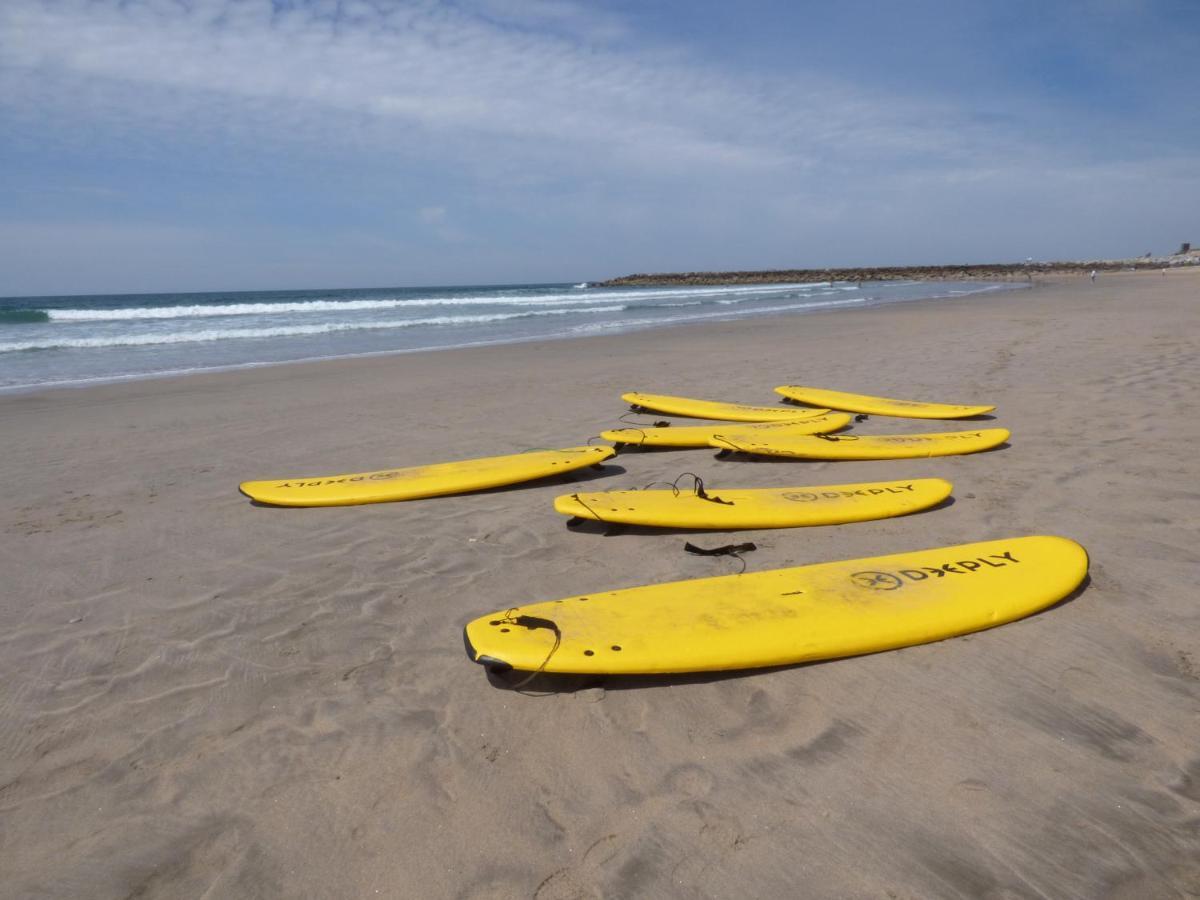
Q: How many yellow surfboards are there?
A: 7